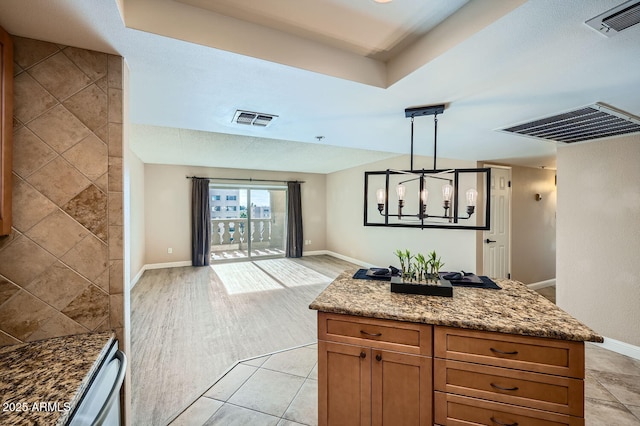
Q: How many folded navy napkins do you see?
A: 2